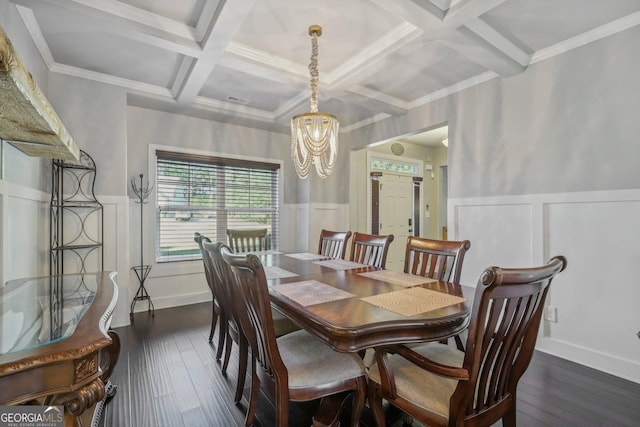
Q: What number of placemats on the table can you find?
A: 7